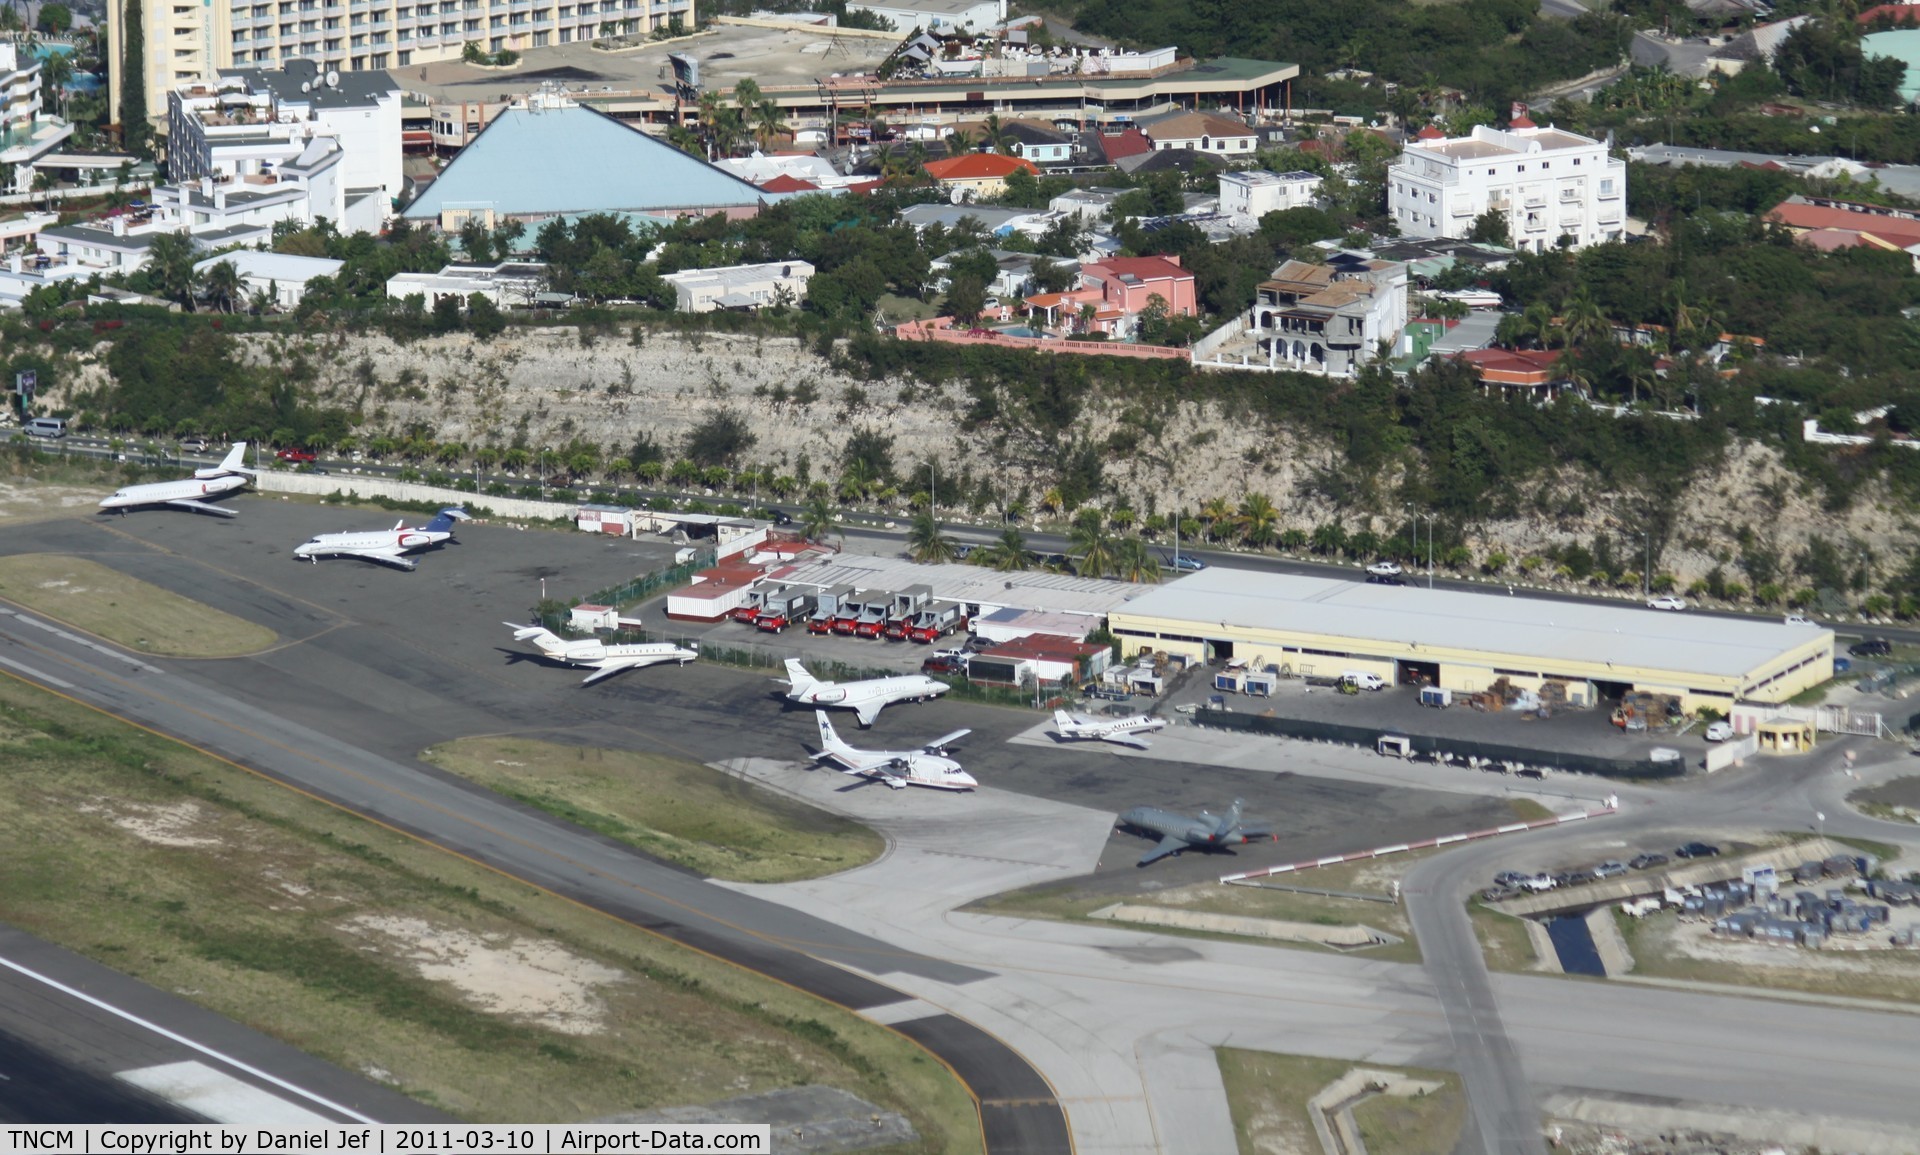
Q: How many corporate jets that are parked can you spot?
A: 6